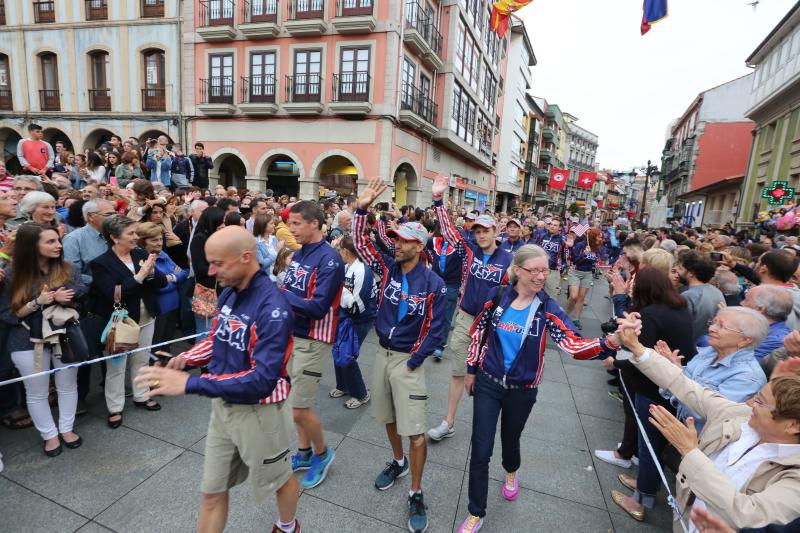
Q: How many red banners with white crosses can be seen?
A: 1